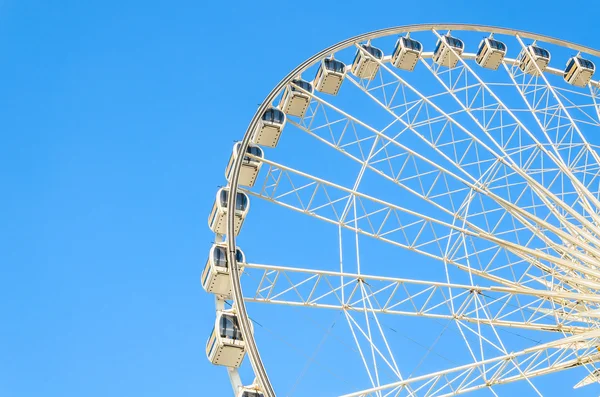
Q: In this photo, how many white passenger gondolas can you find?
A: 14